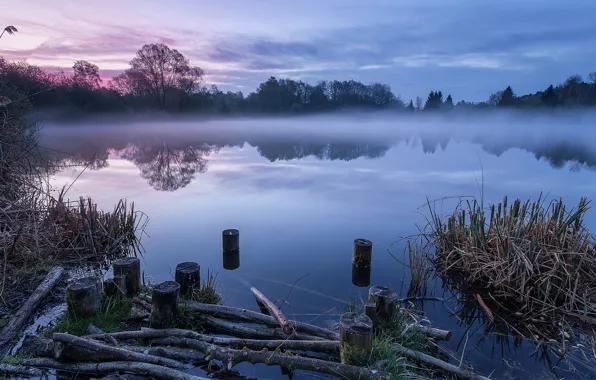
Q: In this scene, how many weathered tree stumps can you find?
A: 8